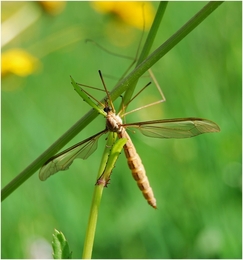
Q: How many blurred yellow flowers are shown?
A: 3